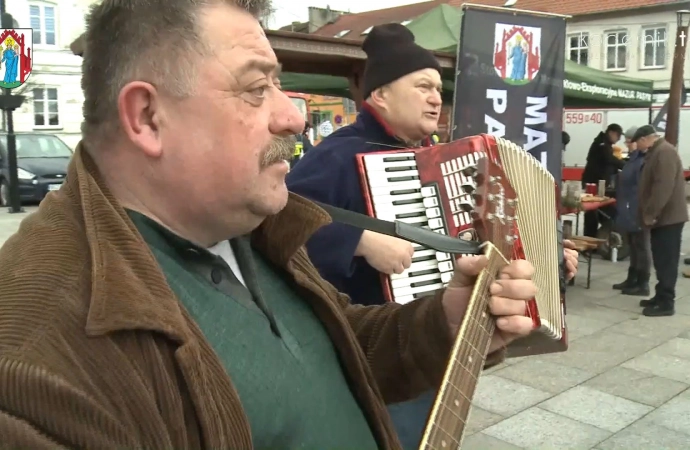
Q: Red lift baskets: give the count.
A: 0